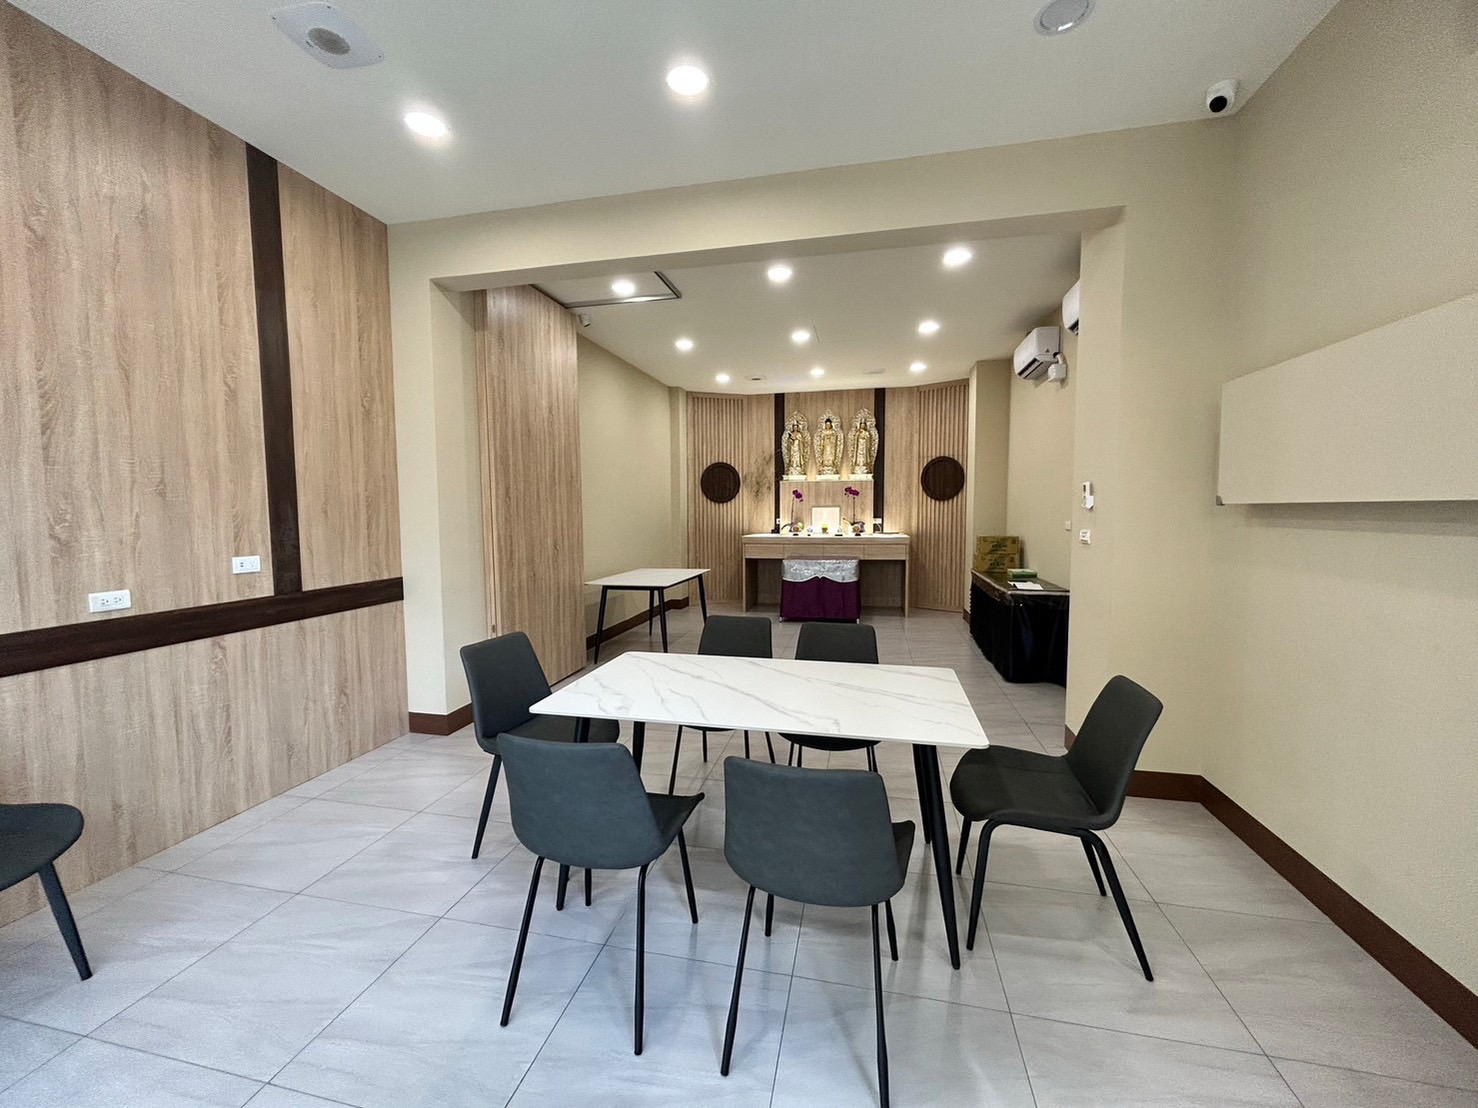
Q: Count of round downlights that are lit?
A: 11